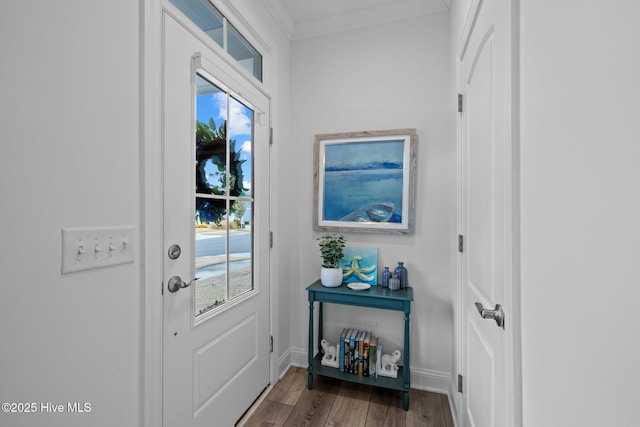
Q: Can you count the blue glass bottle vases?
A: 3